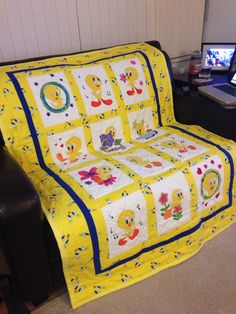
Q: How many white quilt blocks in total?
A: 12